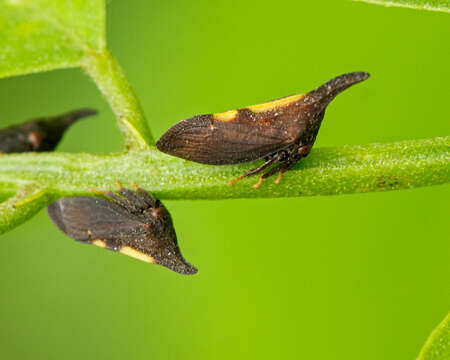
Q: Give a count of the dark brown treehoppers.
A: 3